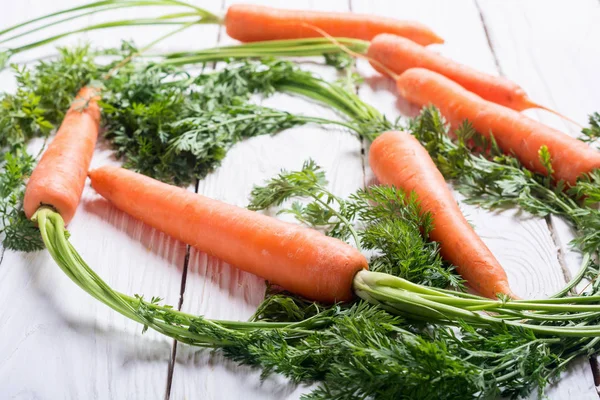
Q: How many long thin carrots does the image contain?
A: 6